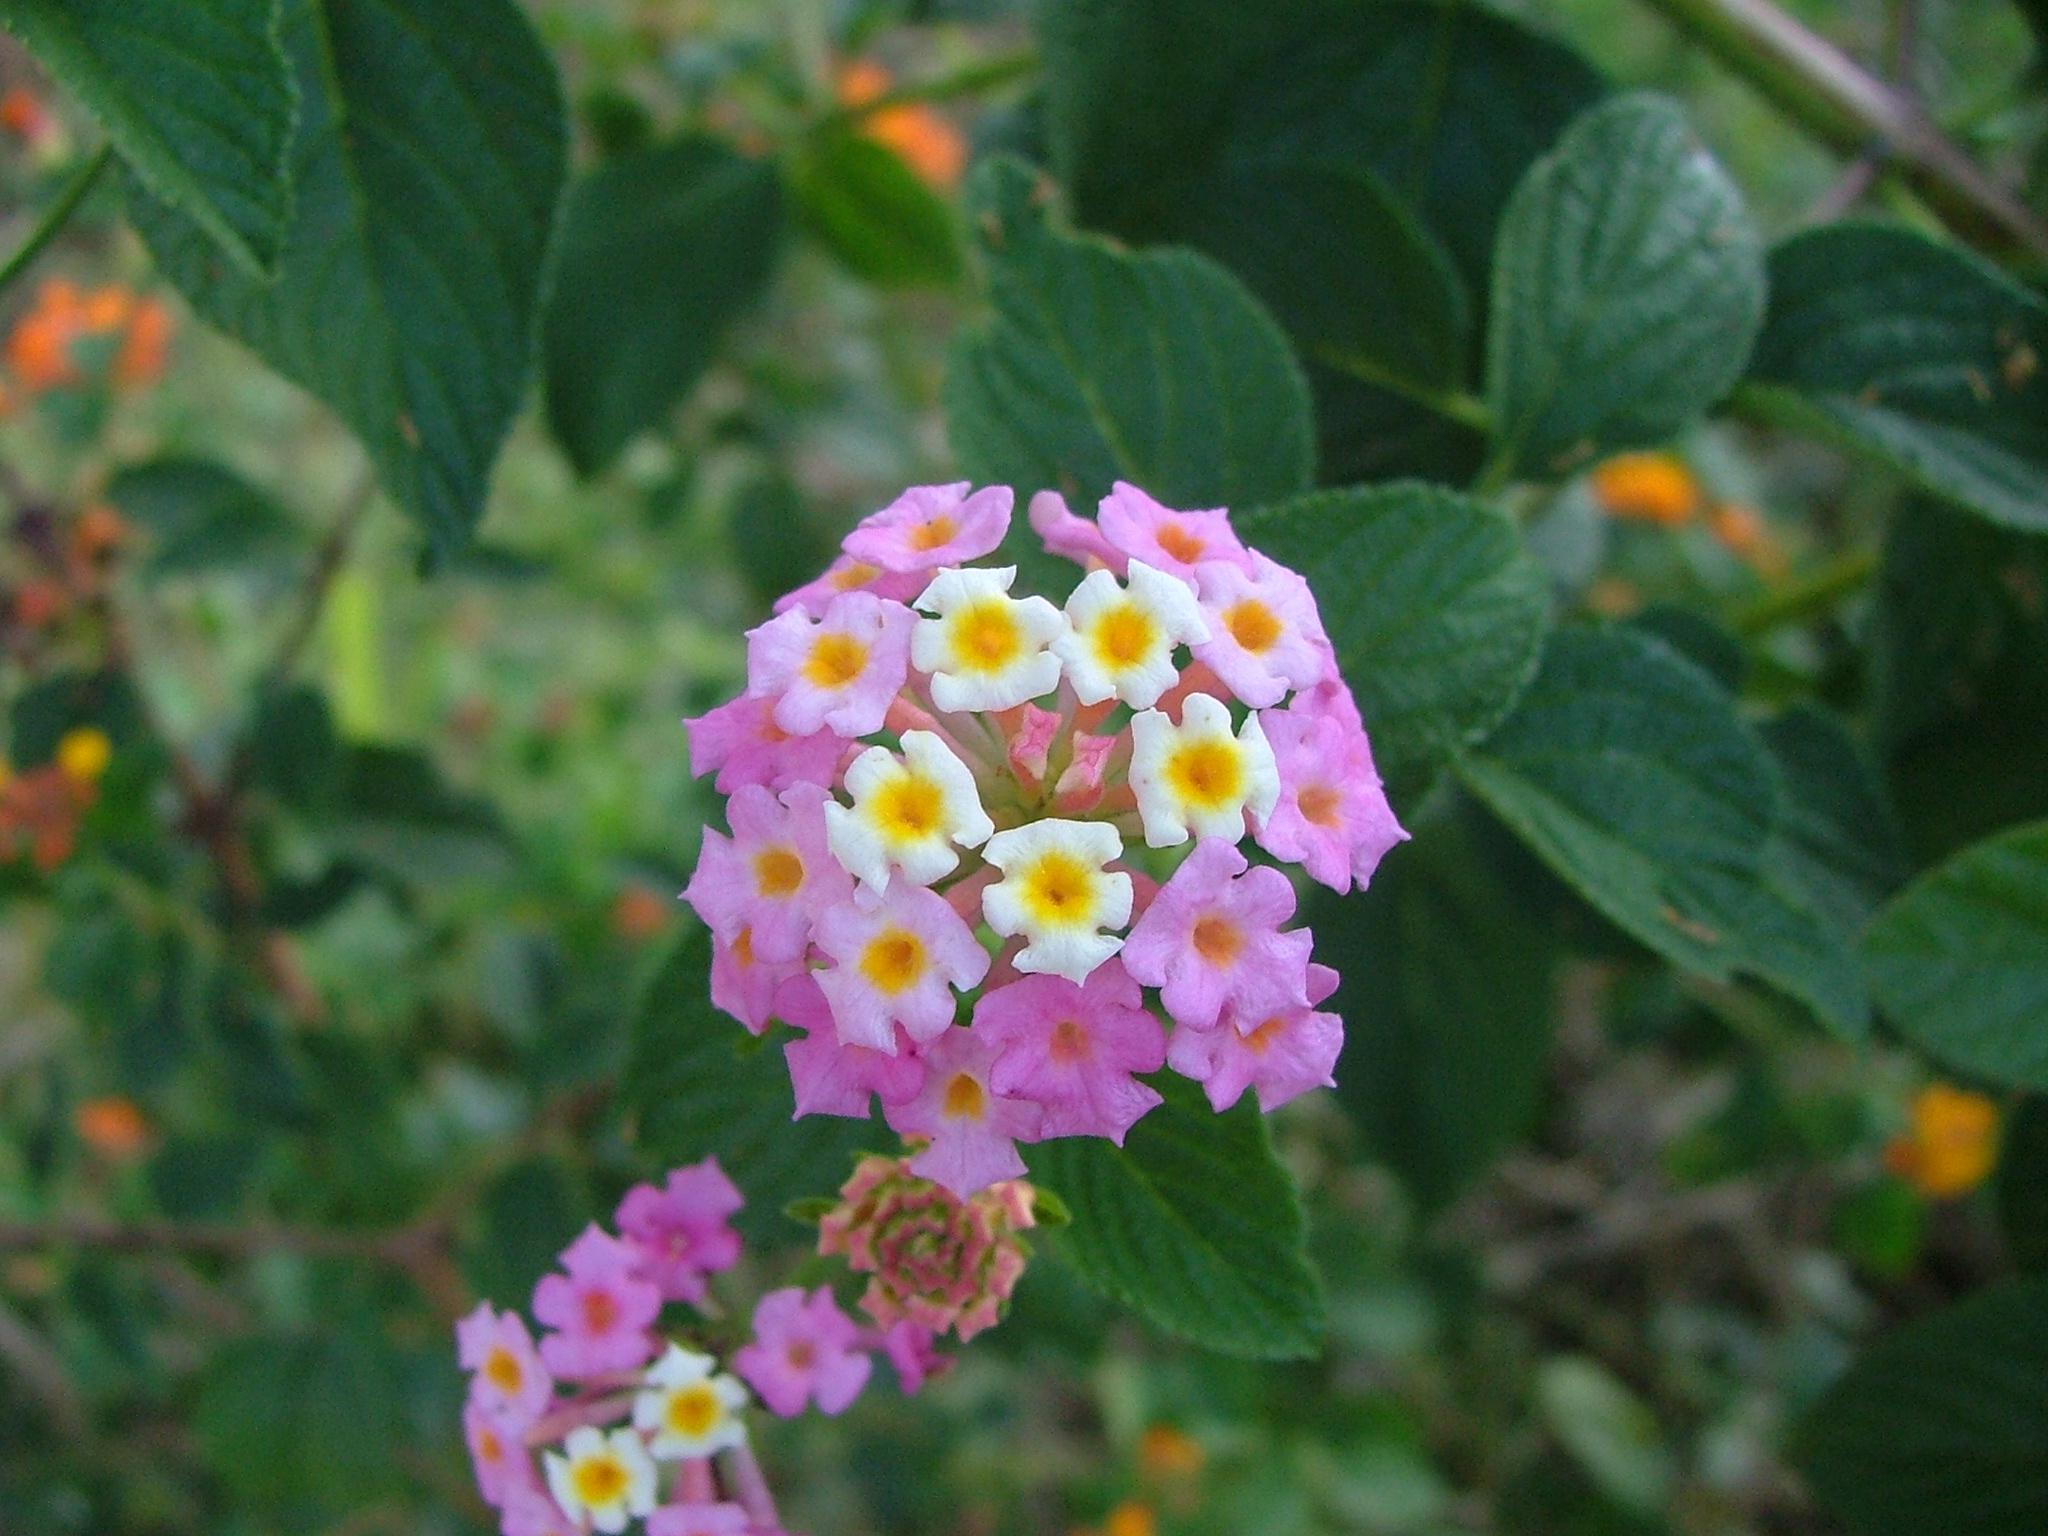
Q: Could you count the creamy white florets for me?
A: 7